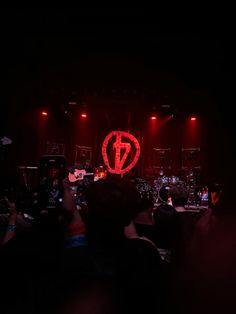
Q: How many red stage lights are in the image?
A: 4